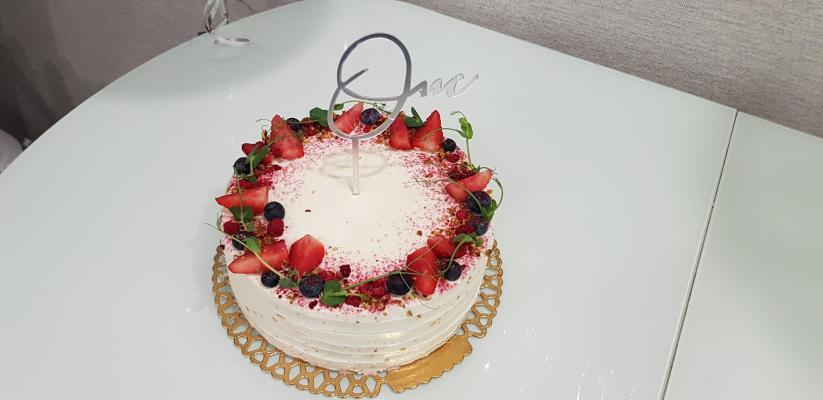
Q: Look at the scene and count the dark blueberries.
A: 12